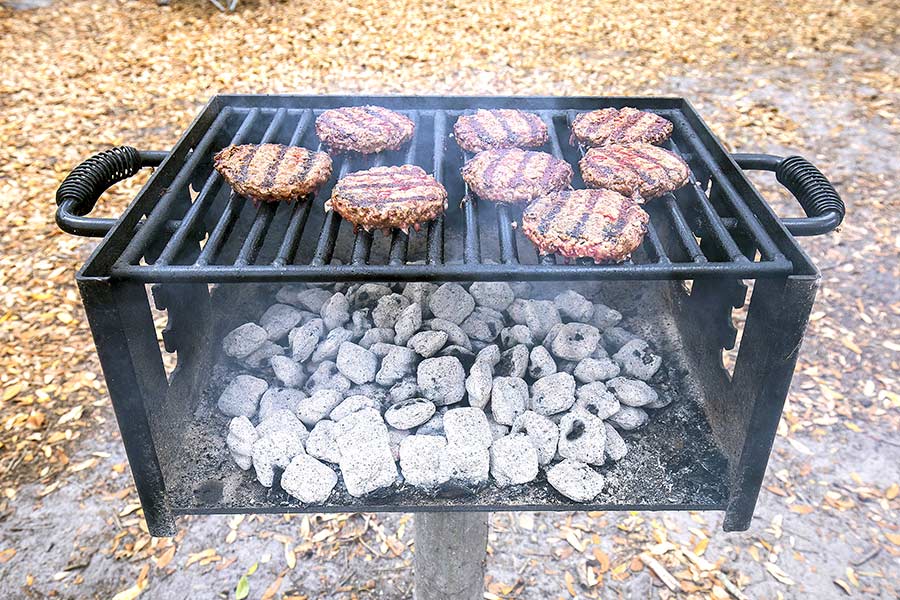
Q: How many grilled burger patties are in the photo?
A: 8